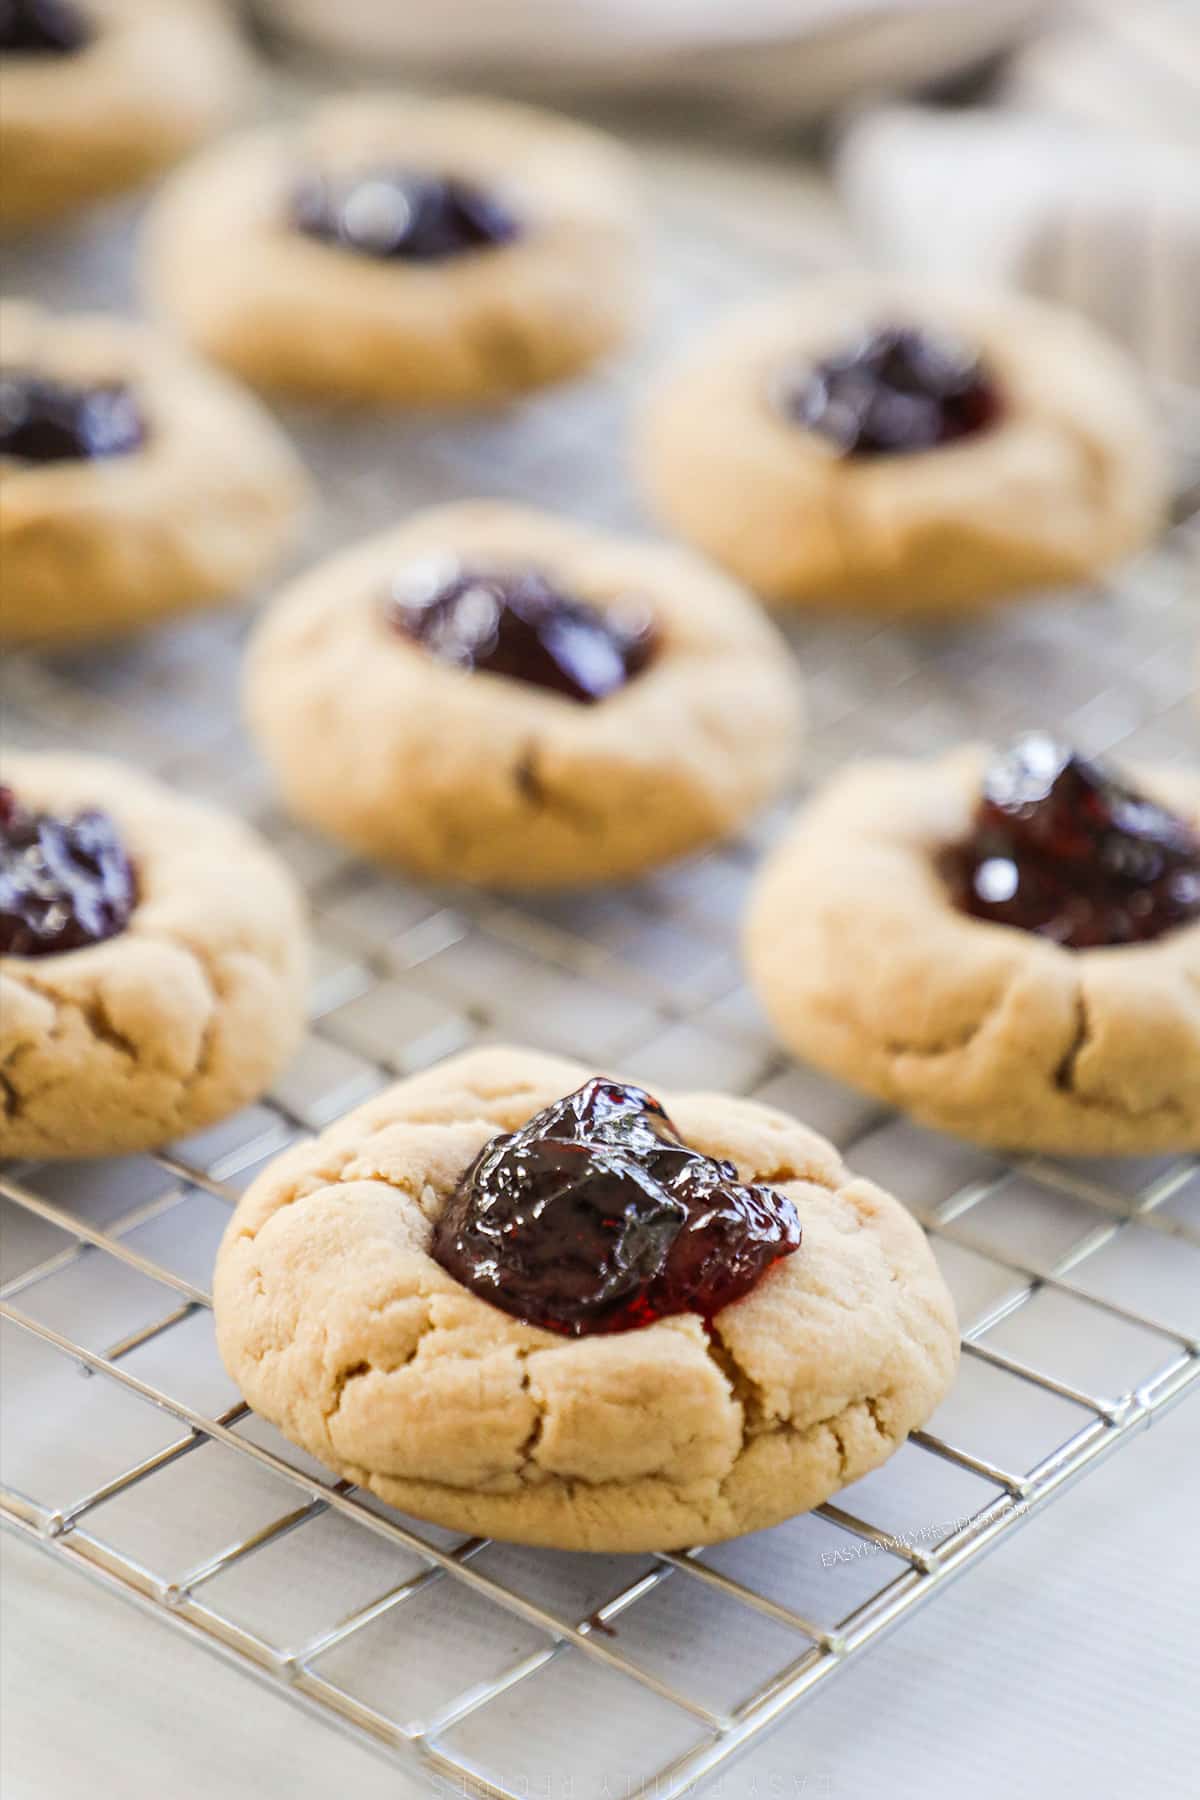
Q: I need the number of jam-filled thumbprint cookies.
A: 8